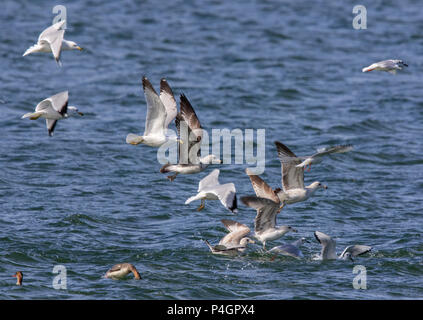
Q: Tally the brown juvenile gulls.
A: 4